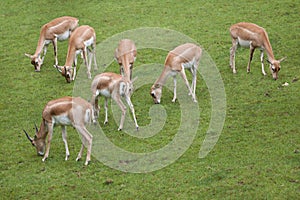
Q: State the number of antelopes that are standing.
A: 7